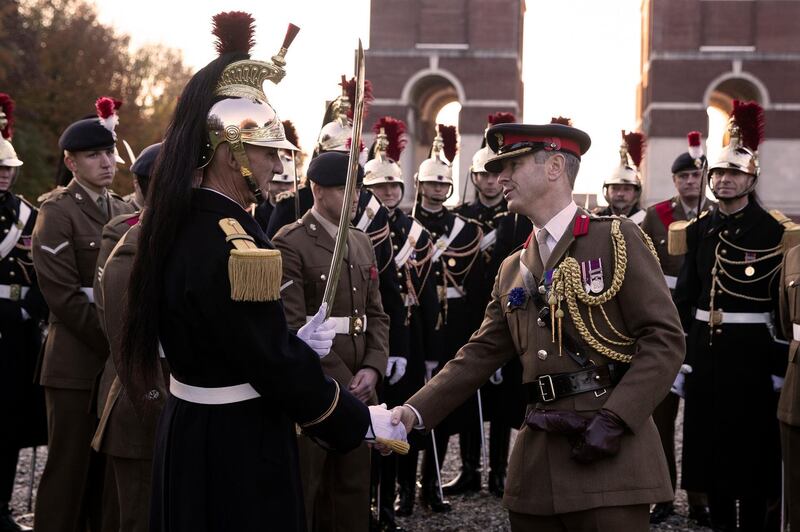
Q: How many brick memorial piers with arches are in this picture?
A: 2